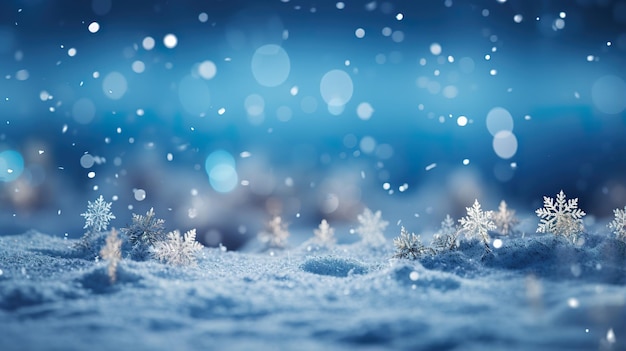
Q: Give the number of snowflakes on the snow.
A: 13